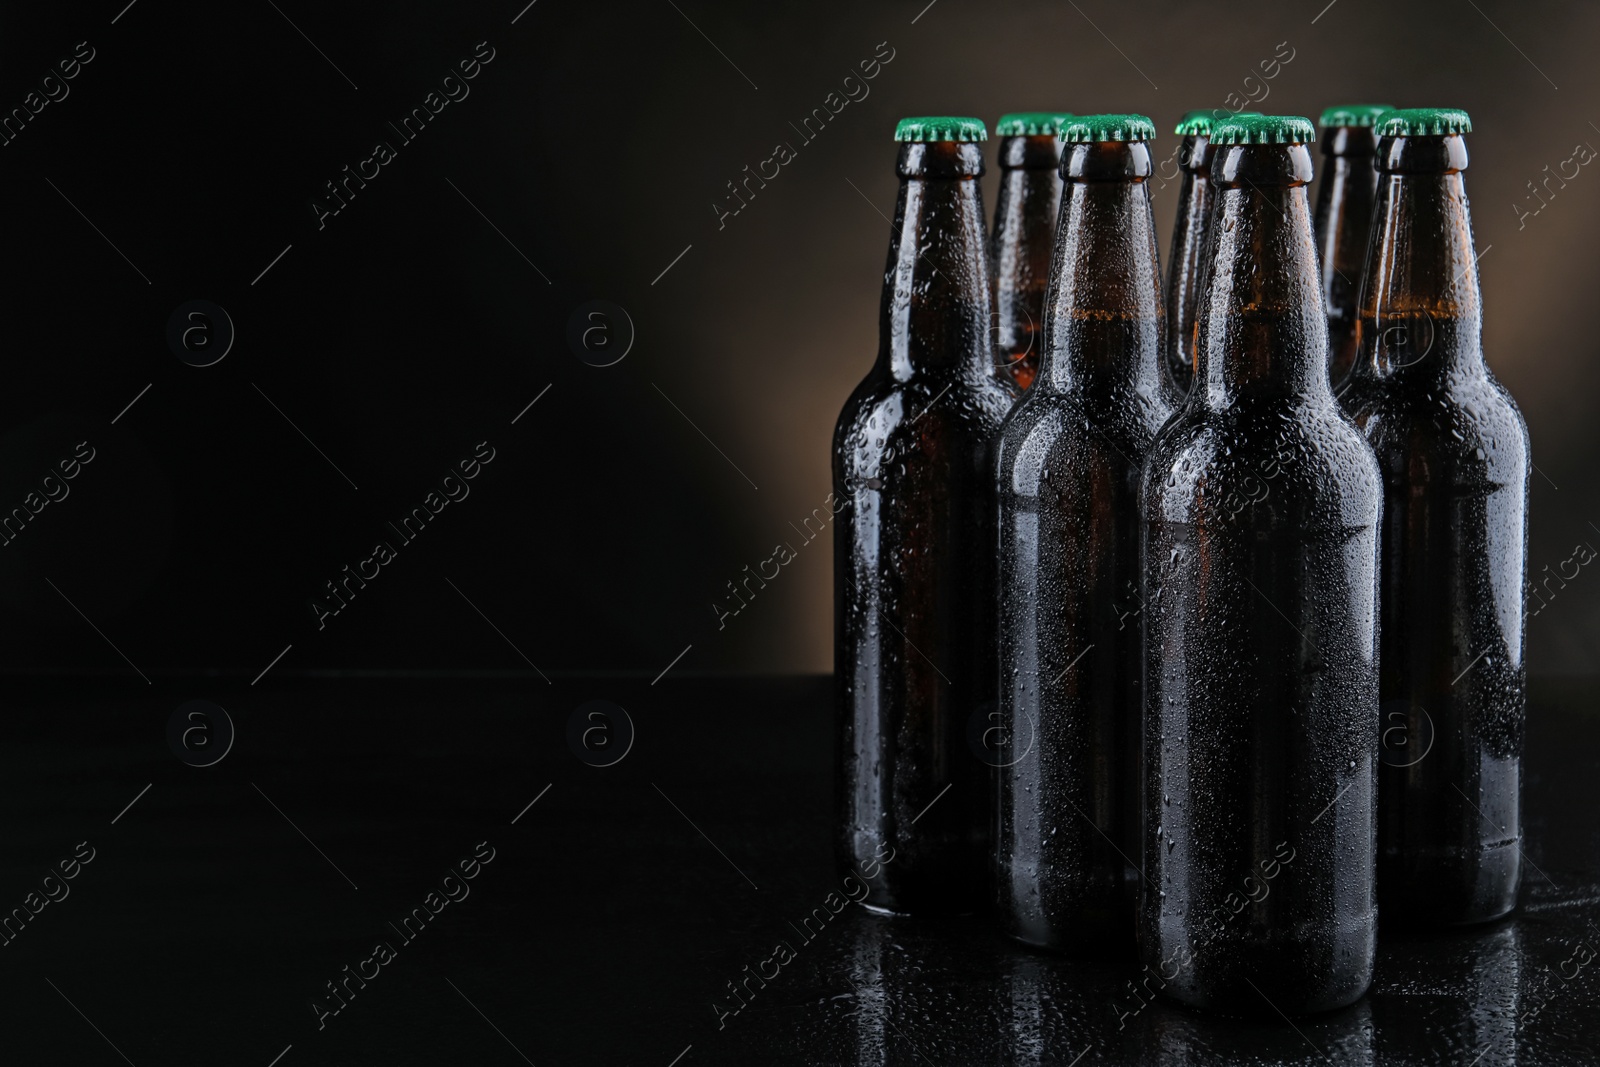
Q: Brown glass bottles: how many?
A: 7